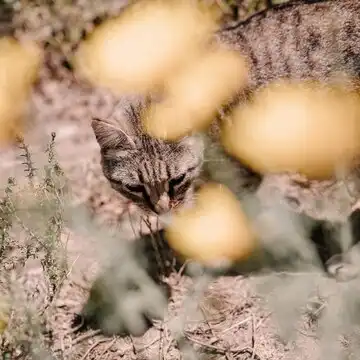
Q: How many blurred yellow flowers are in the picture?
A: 5